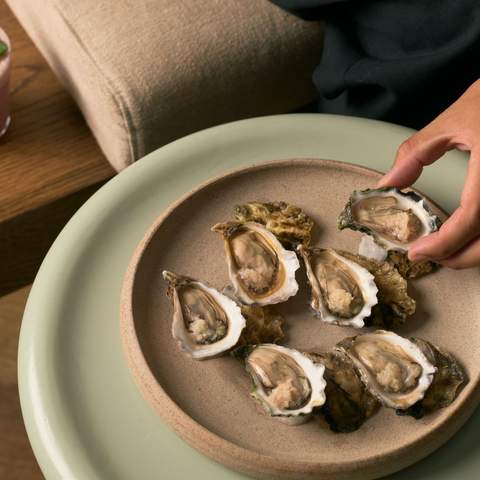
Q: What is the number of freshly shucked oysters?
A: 6